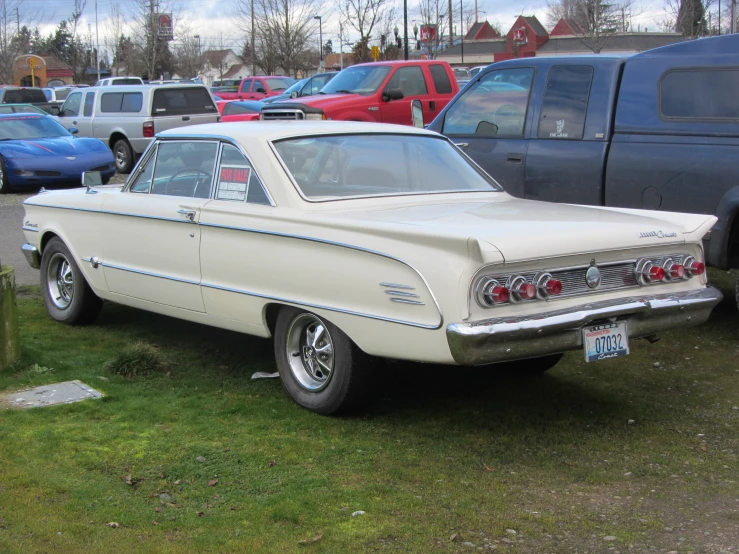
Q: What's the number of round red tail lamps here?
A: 6